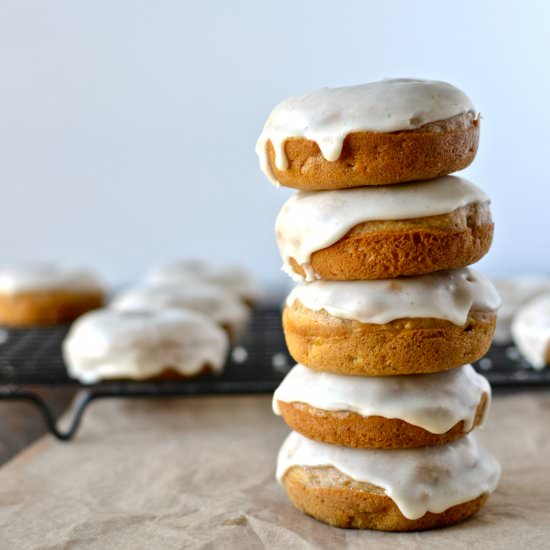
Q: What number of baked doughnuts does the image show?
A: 11